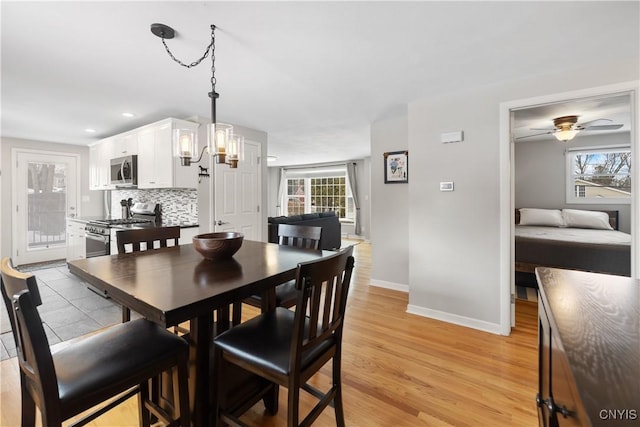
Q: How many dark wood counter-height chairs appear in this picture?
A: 4